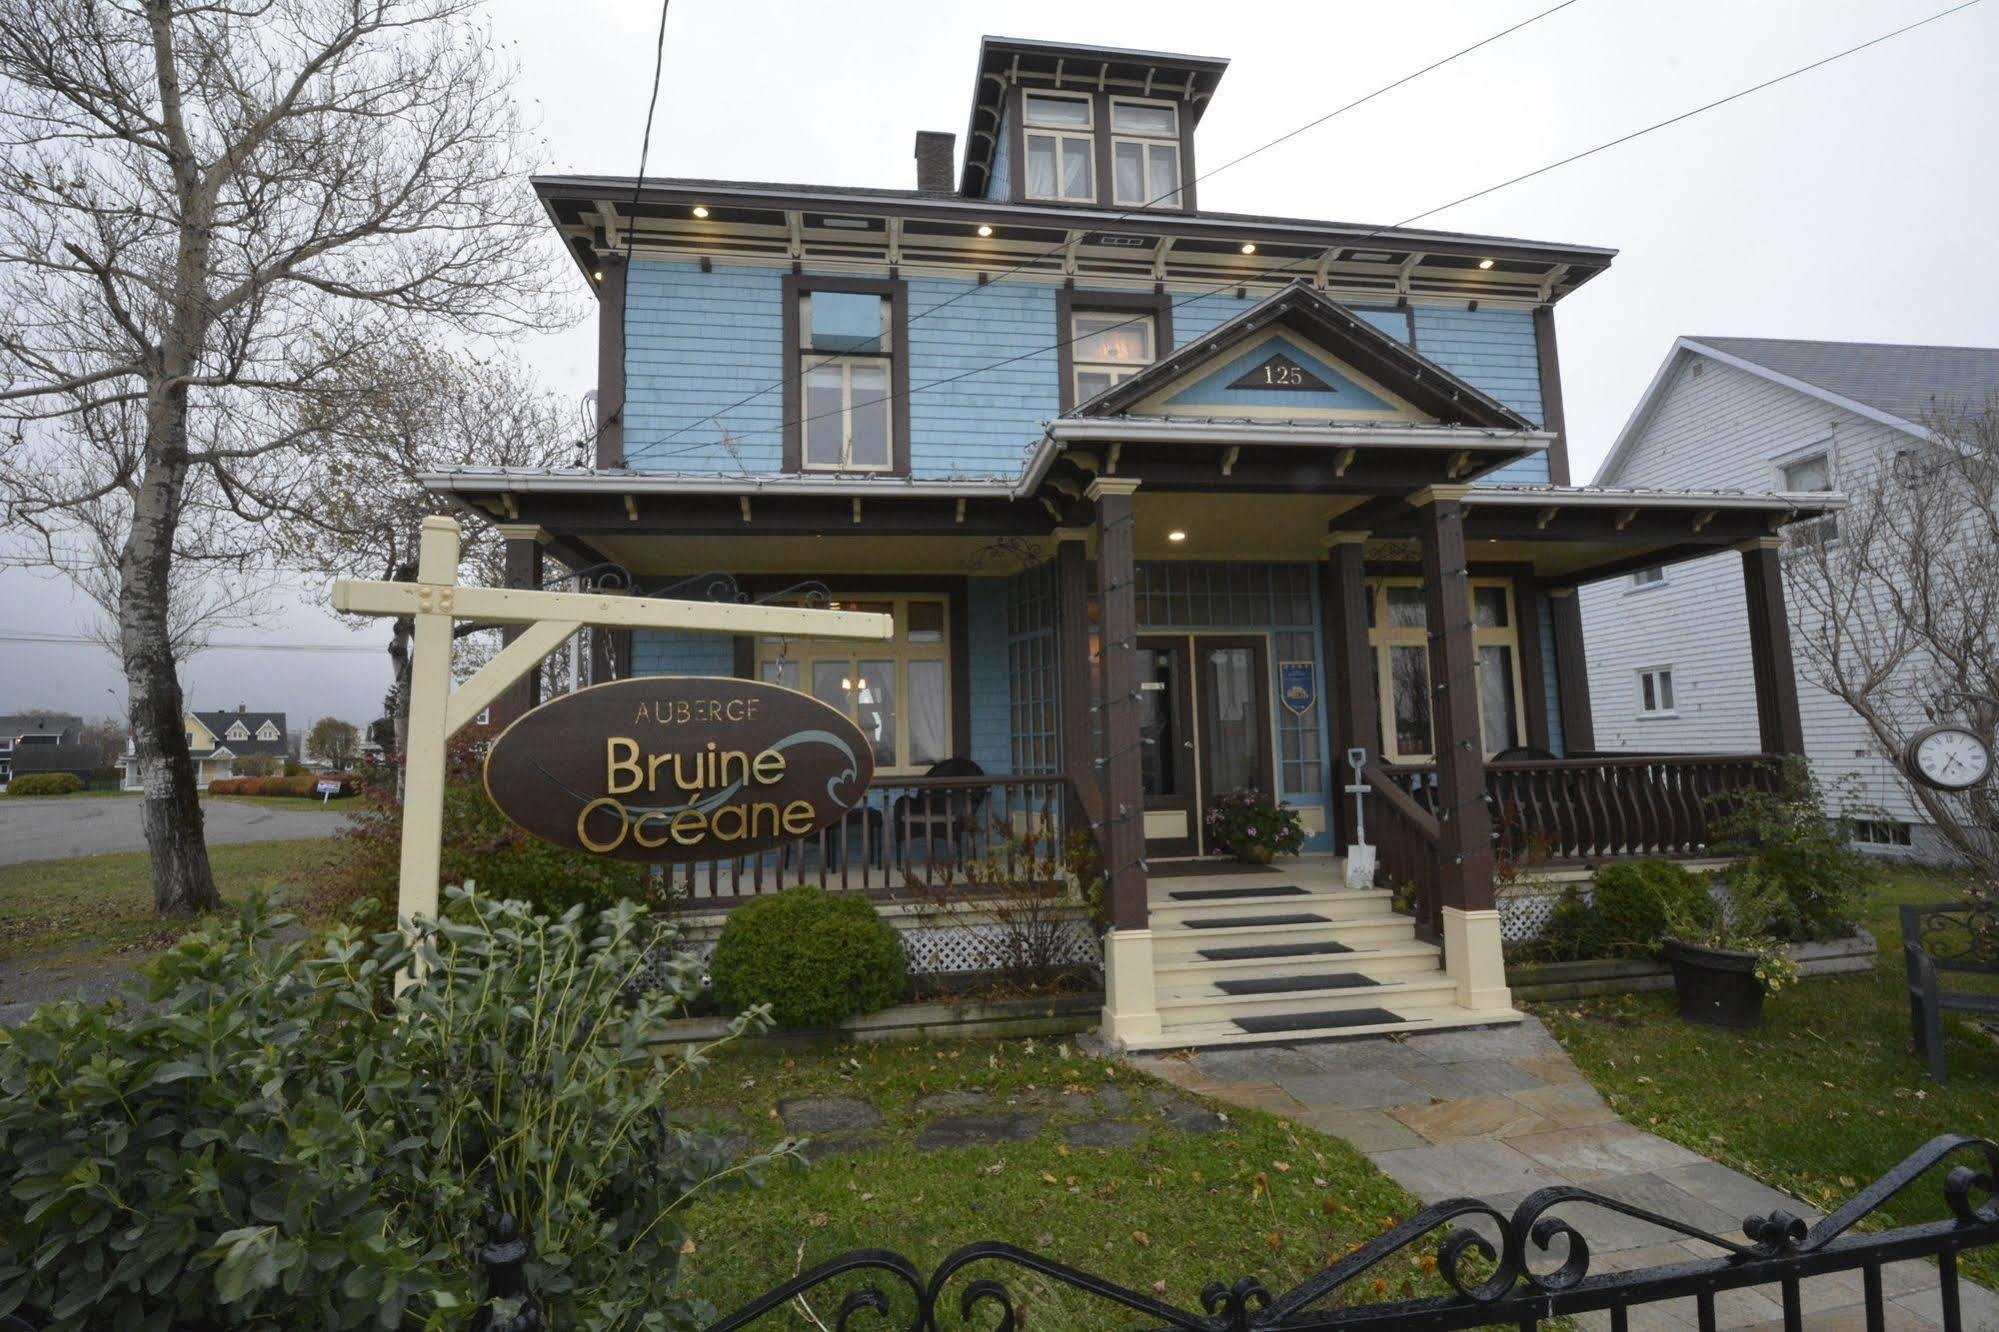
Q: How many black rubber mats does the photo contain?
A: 5